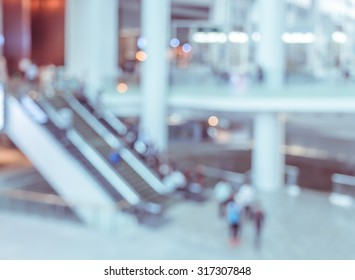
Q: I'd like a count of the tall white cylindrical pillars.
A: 3